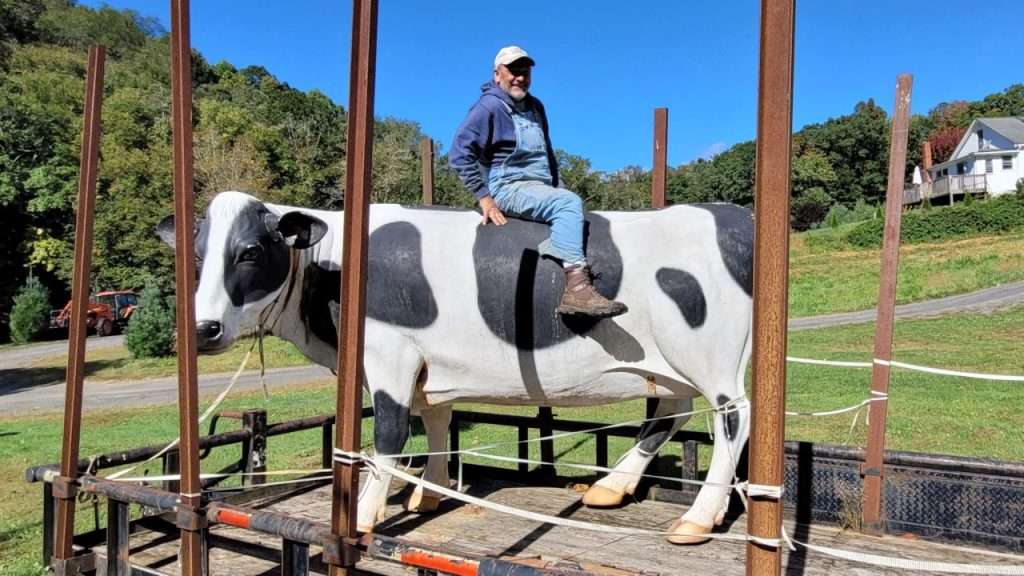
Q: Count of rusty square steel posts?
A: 7